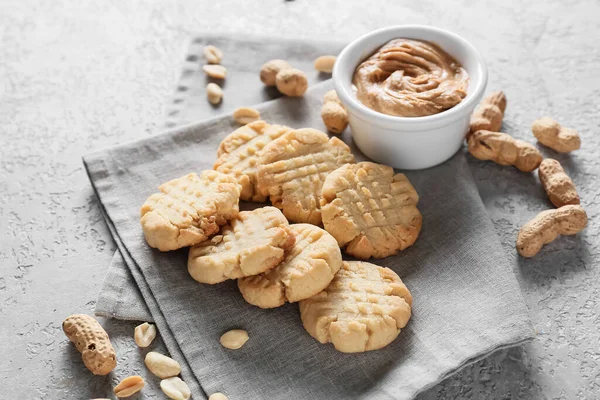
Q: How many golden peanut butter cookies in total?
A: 7